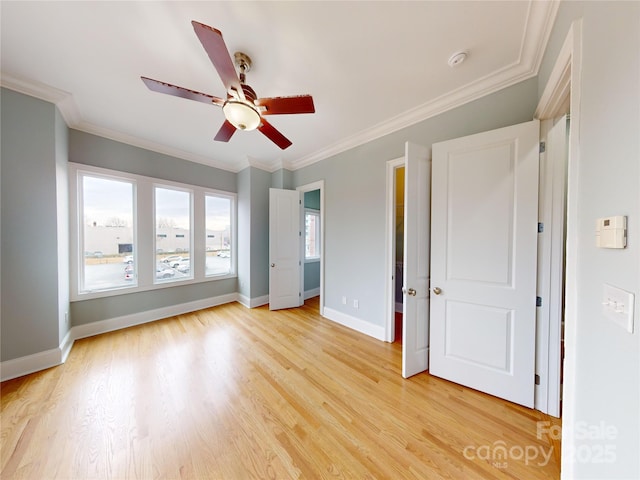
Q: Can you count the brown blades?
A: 5